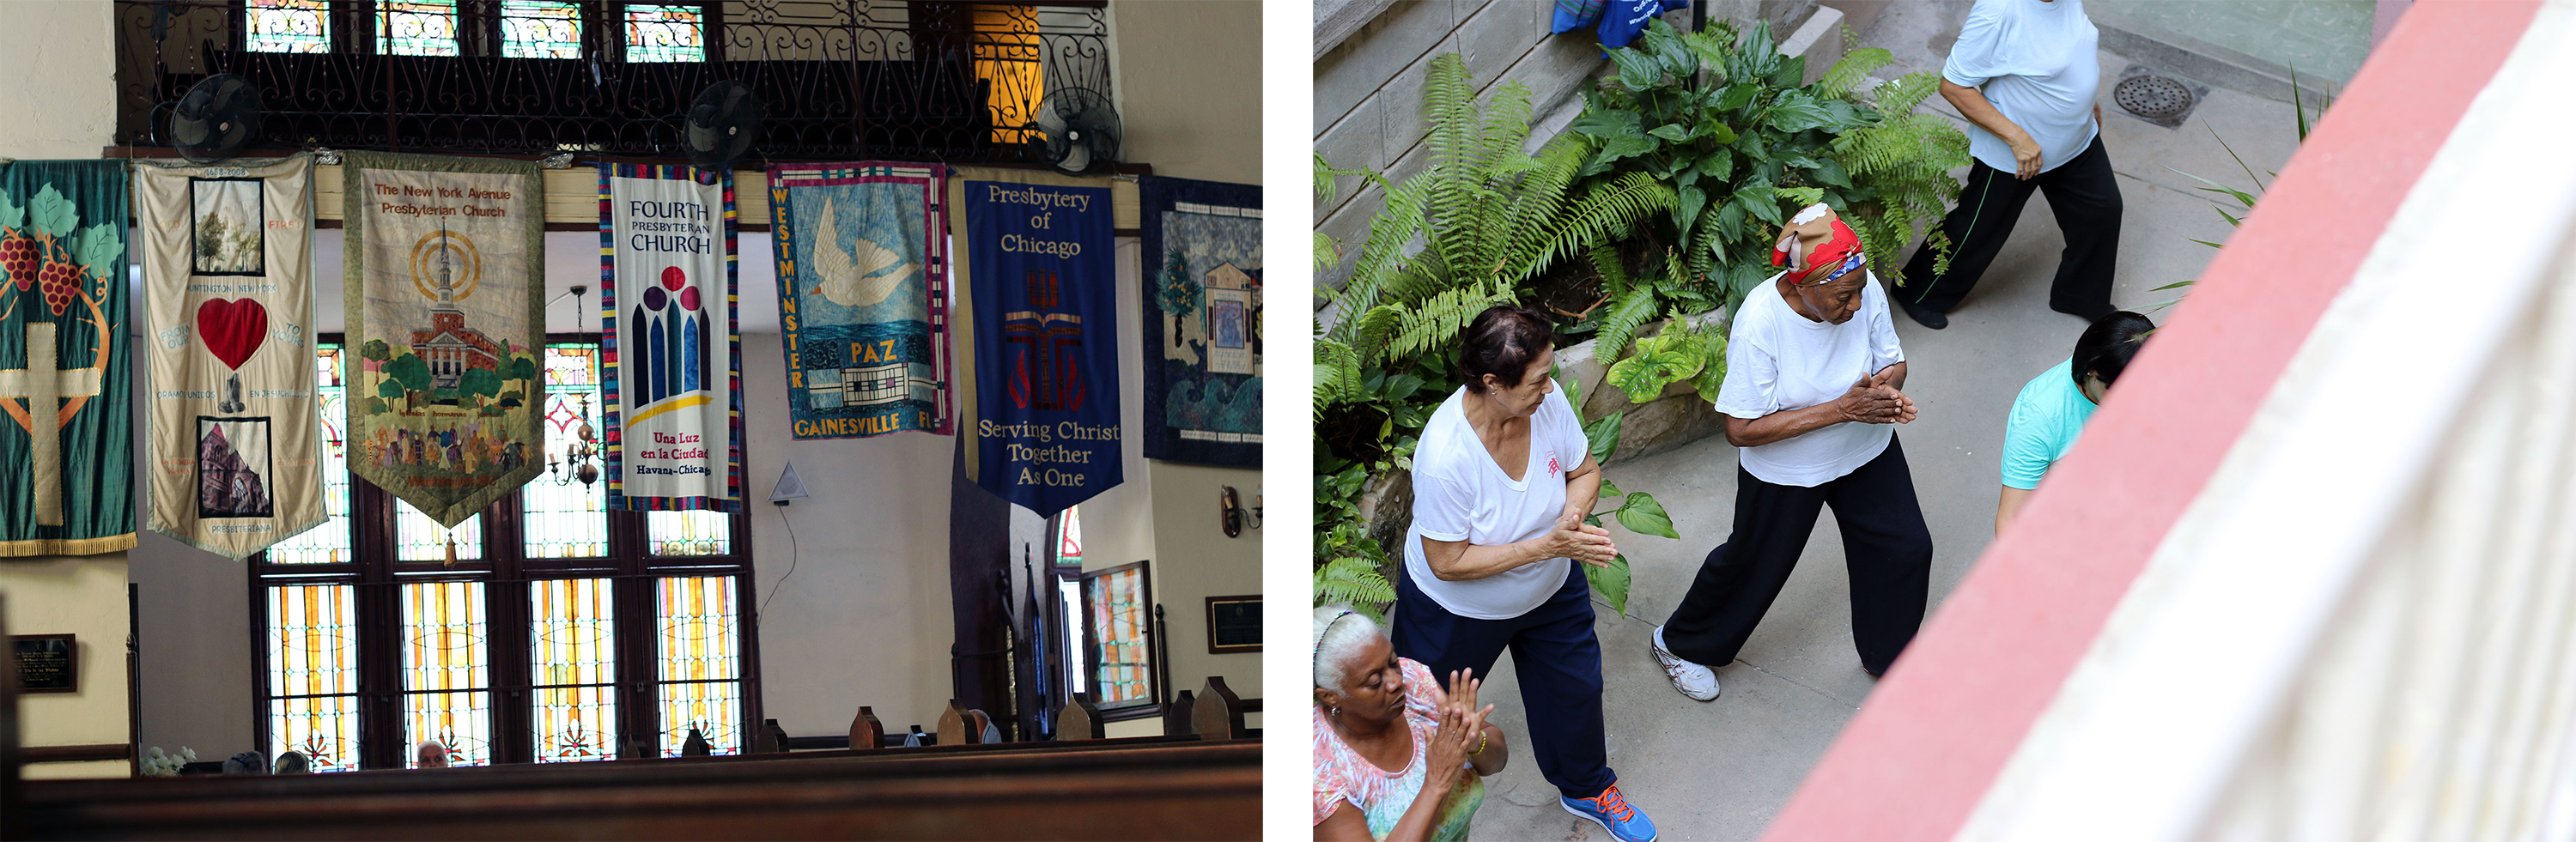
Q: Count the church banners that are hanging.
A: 7